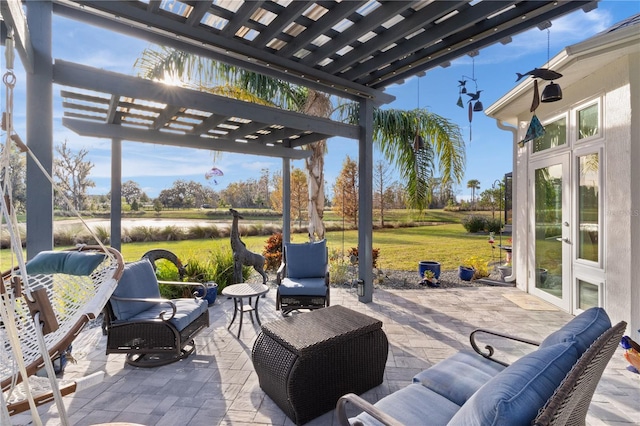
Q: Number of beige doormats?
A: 1